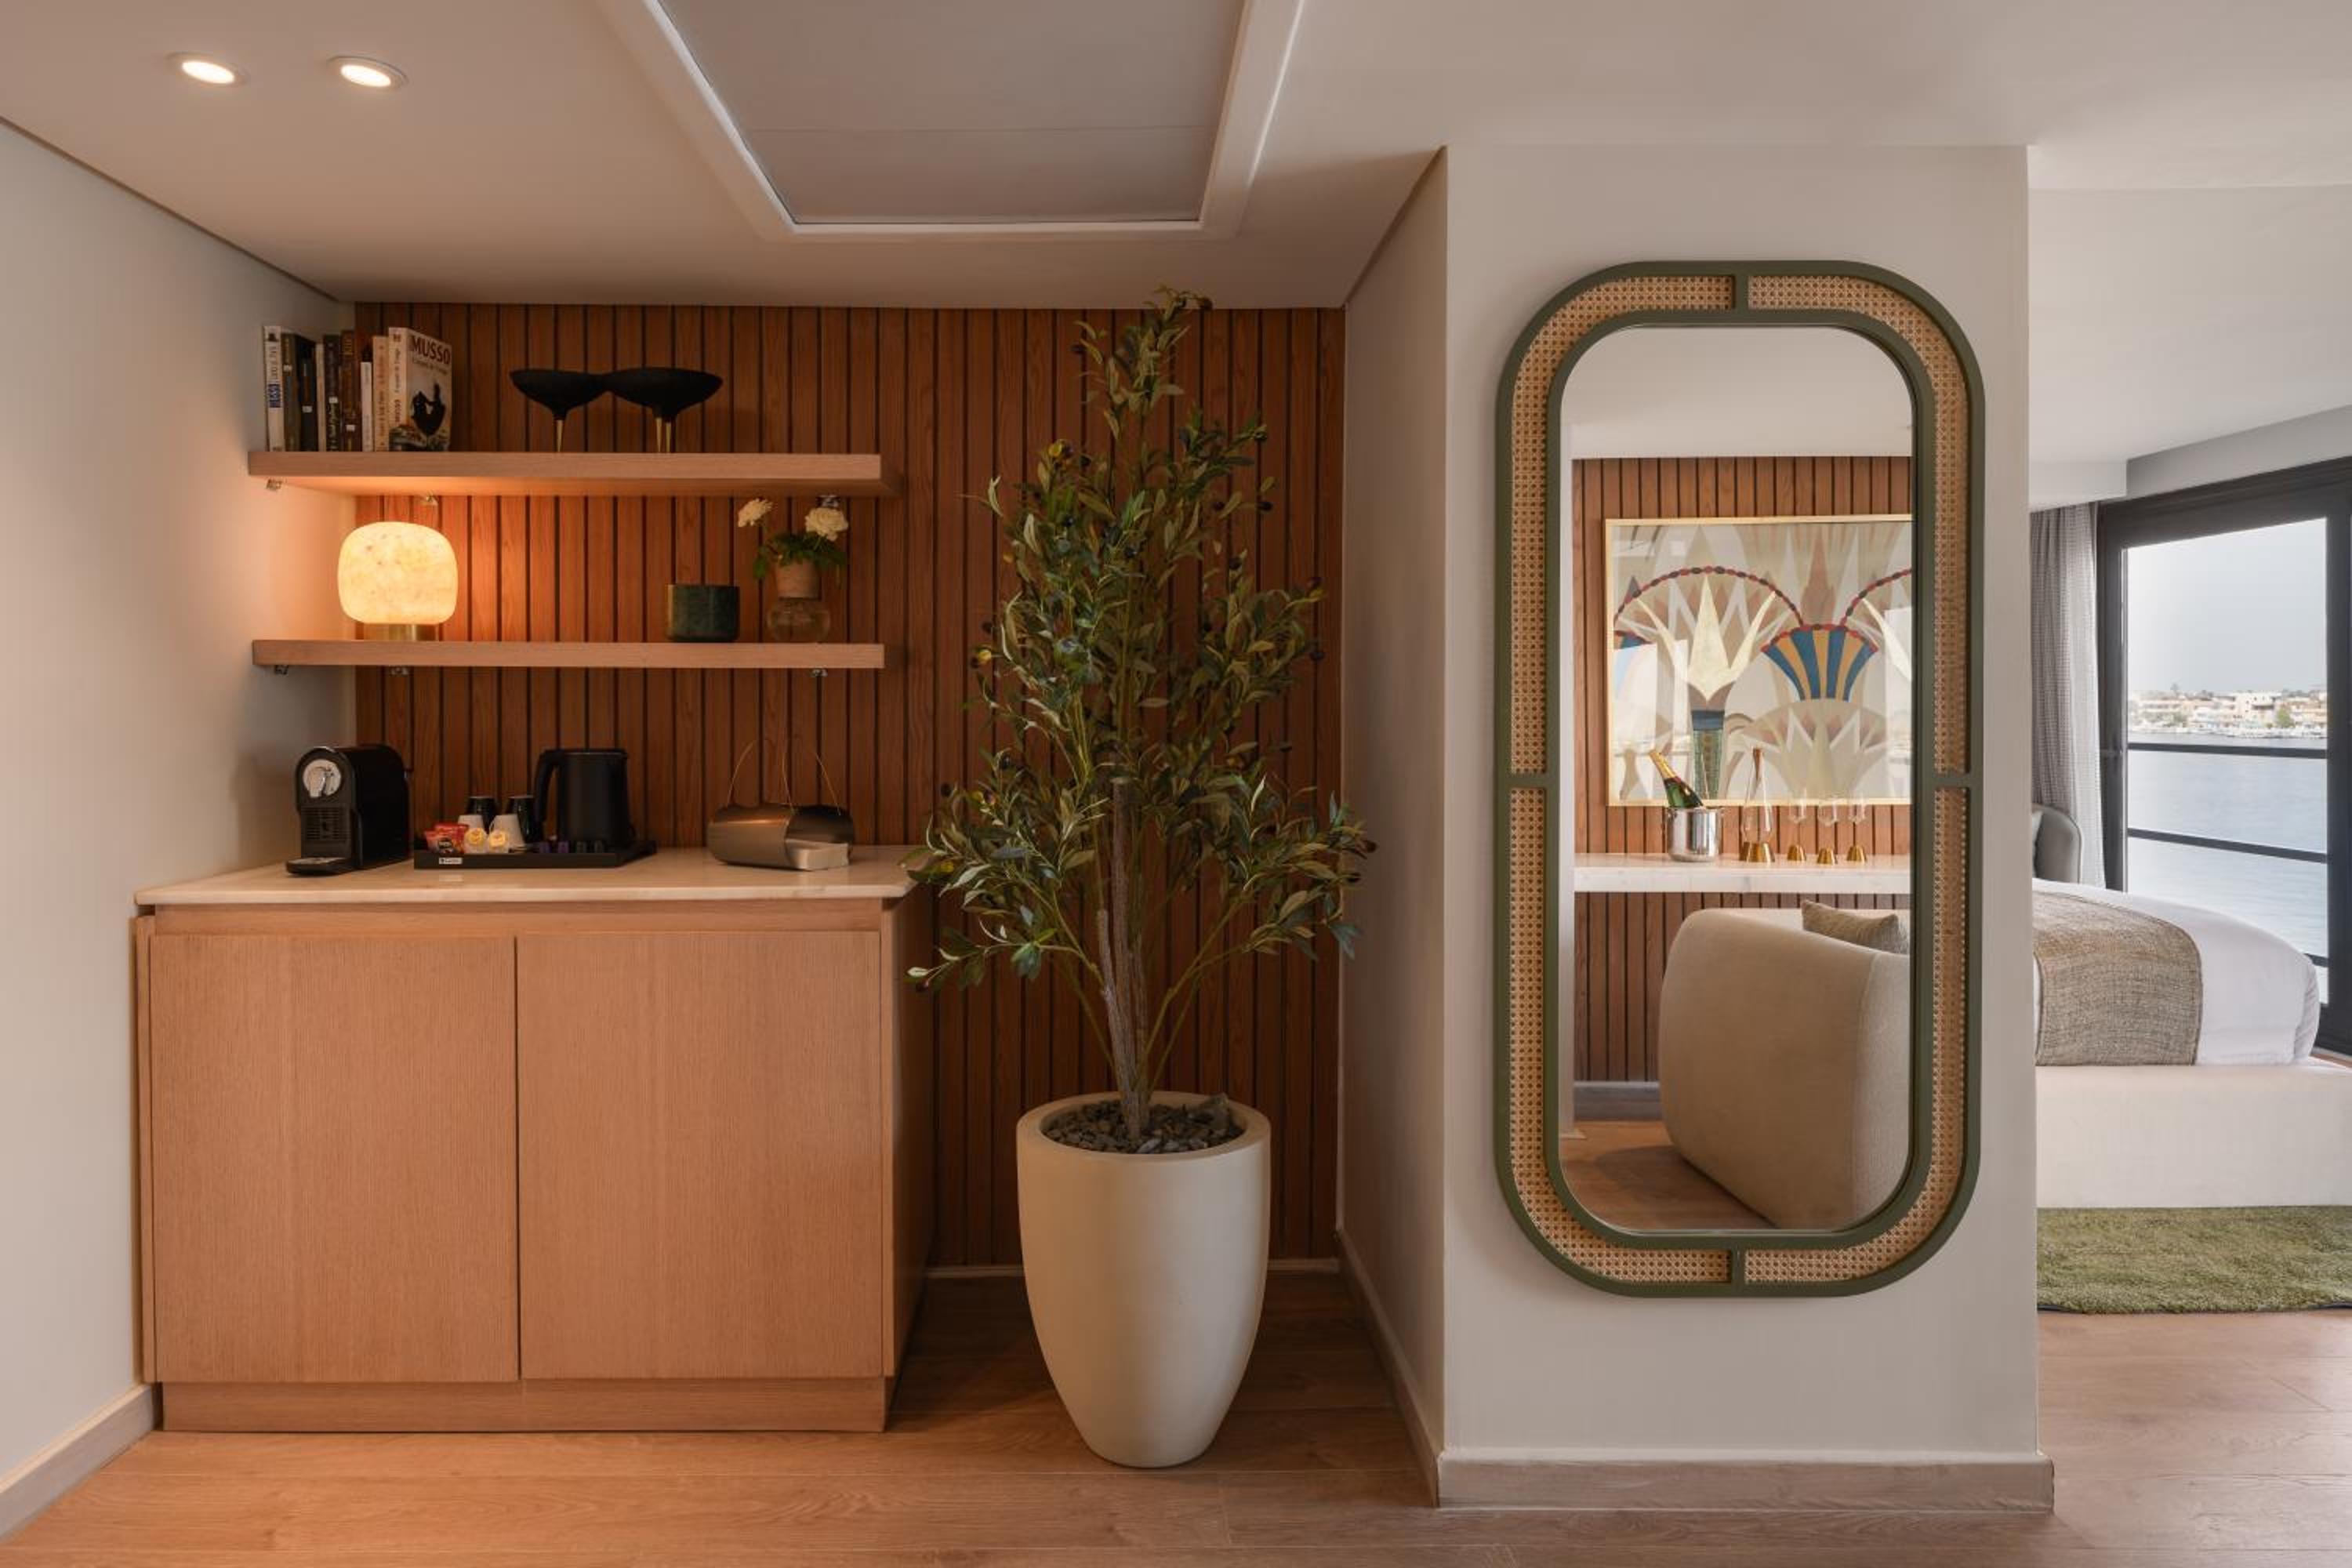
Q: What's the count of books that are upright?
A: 9